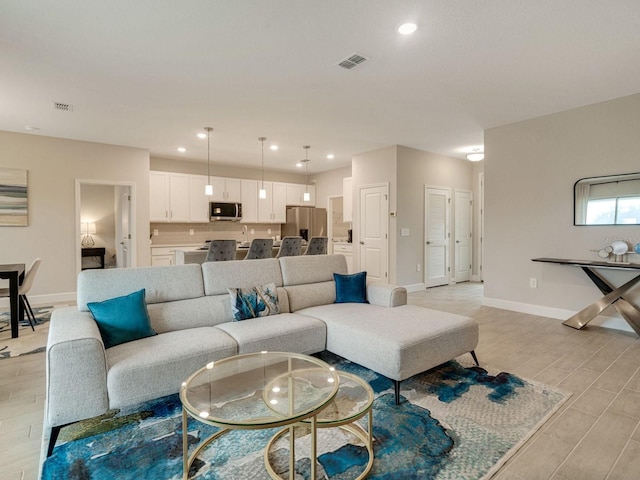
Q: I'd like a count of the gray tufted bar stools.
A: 4